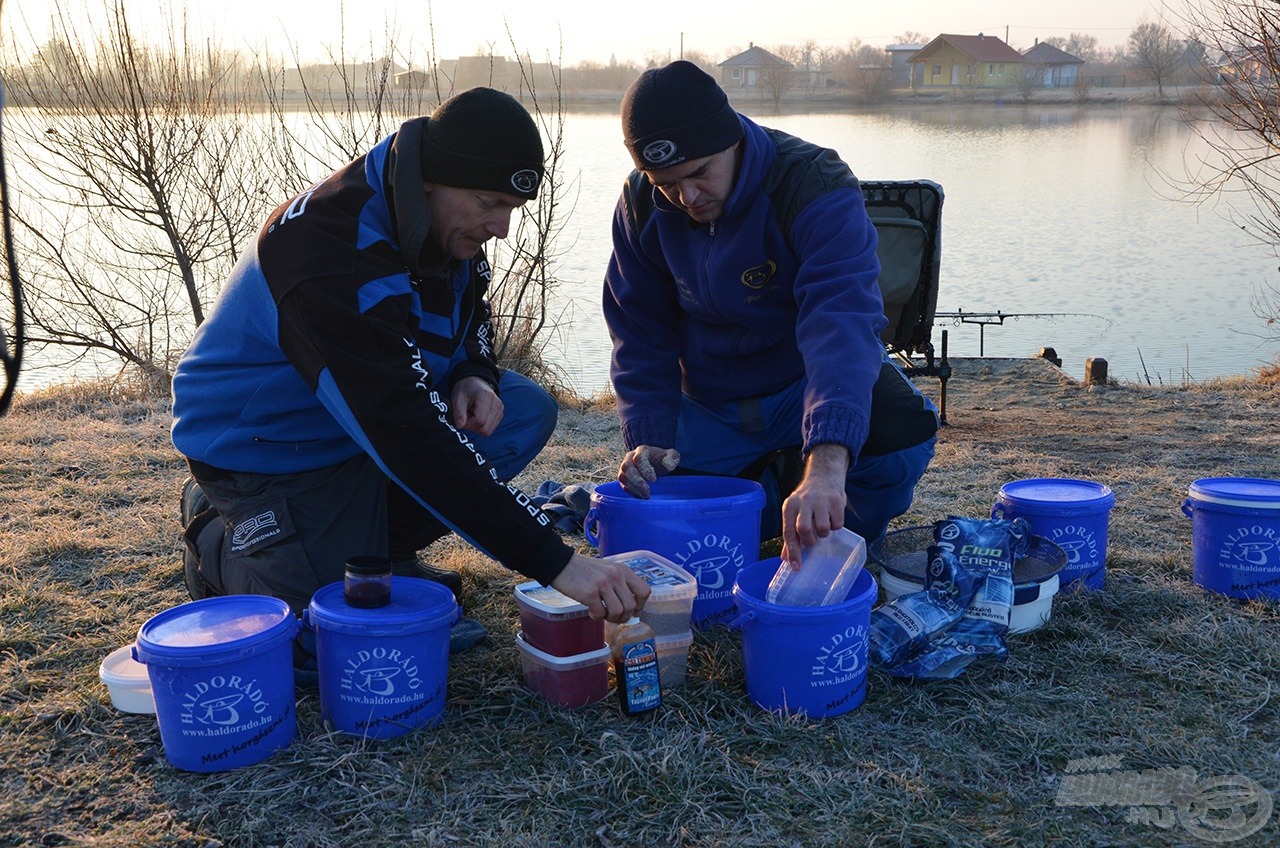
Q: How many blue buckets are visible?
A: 6